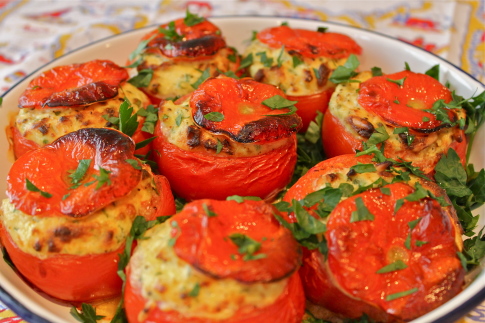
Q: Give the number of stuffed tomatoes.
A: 8